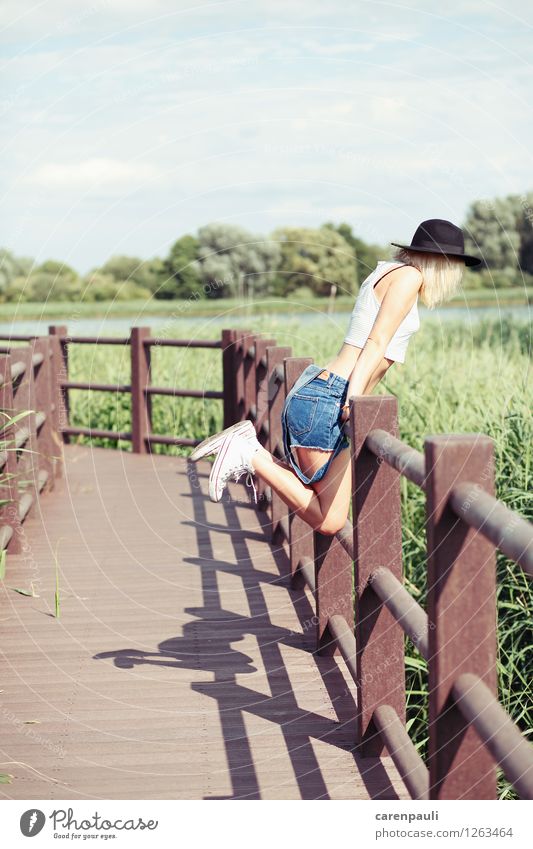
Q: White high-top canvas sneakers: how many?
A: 2